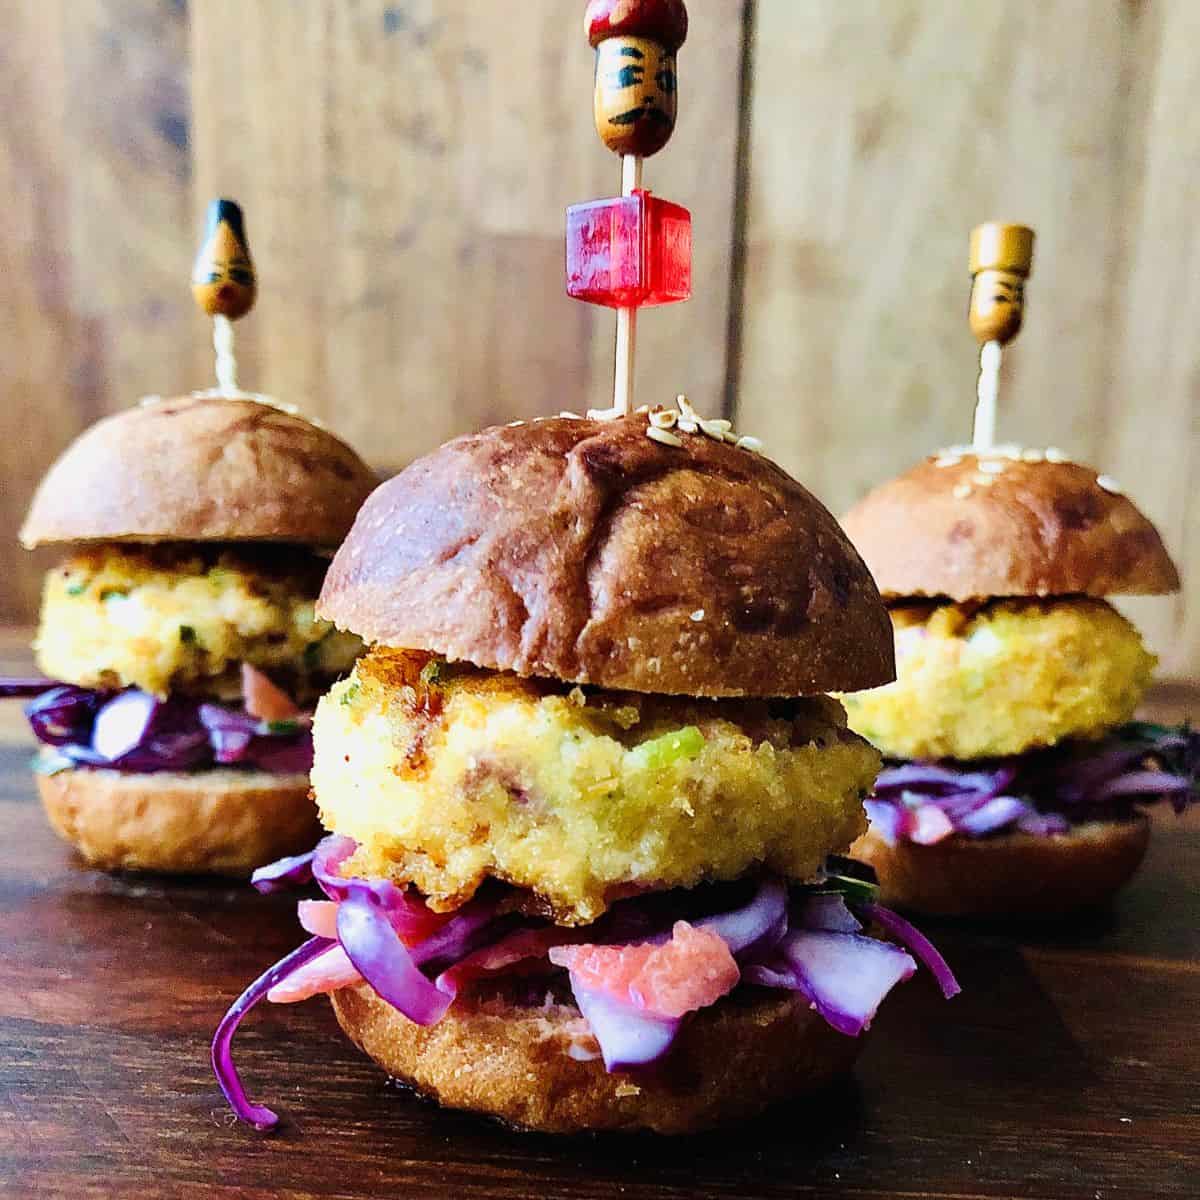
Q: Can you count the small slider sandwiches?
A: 3